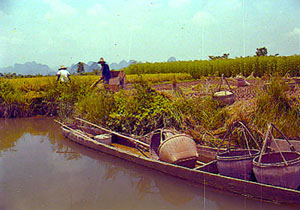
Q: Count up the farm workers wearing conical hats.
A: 2